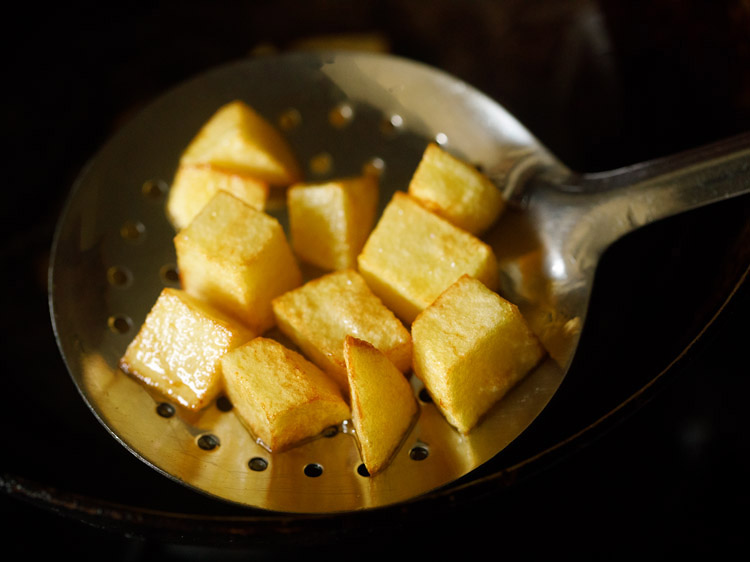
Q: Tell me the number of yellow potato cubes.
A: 11